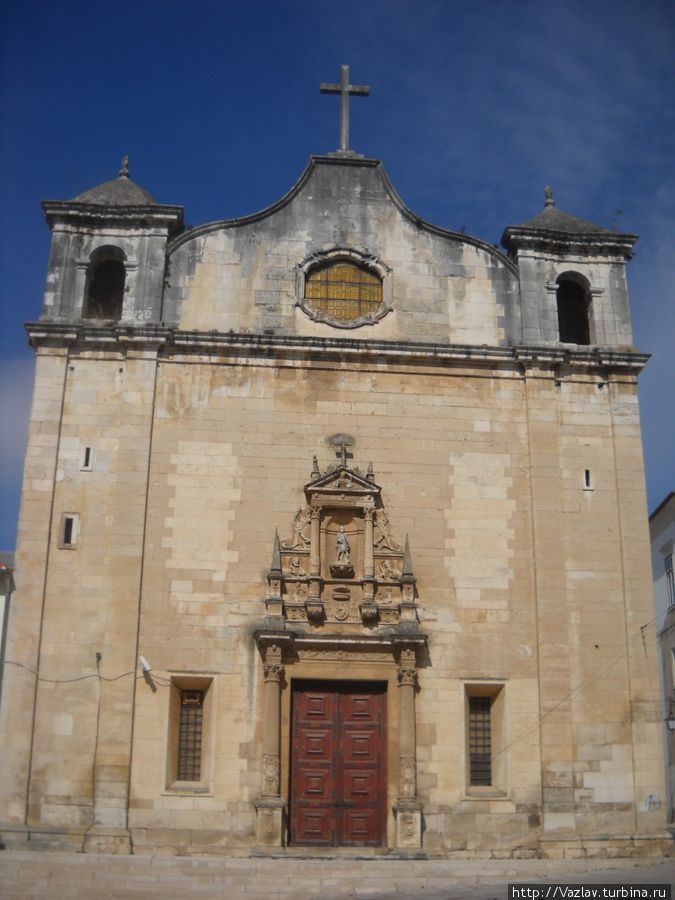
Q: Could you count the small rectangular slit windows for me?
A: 3